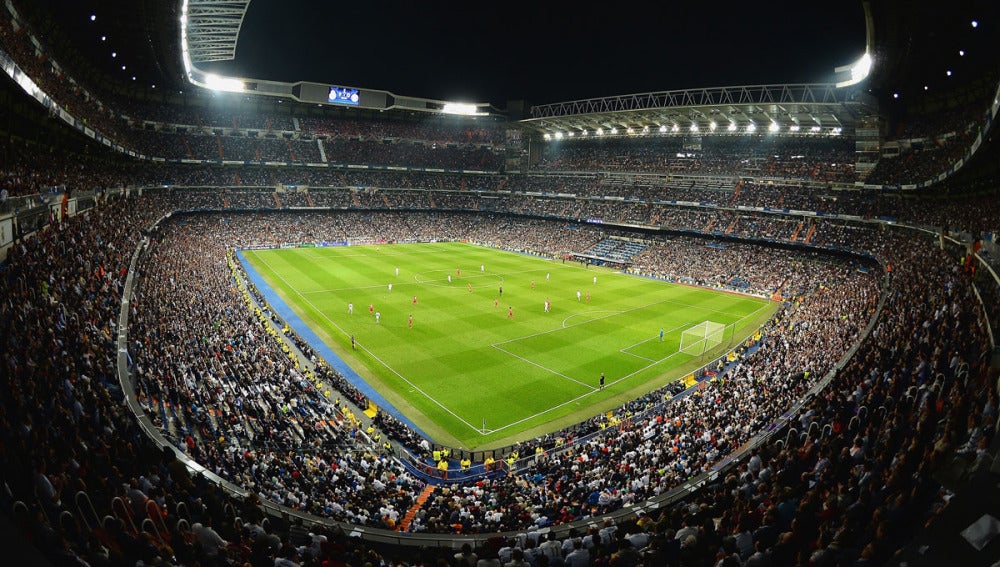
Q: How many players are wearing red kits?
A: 10